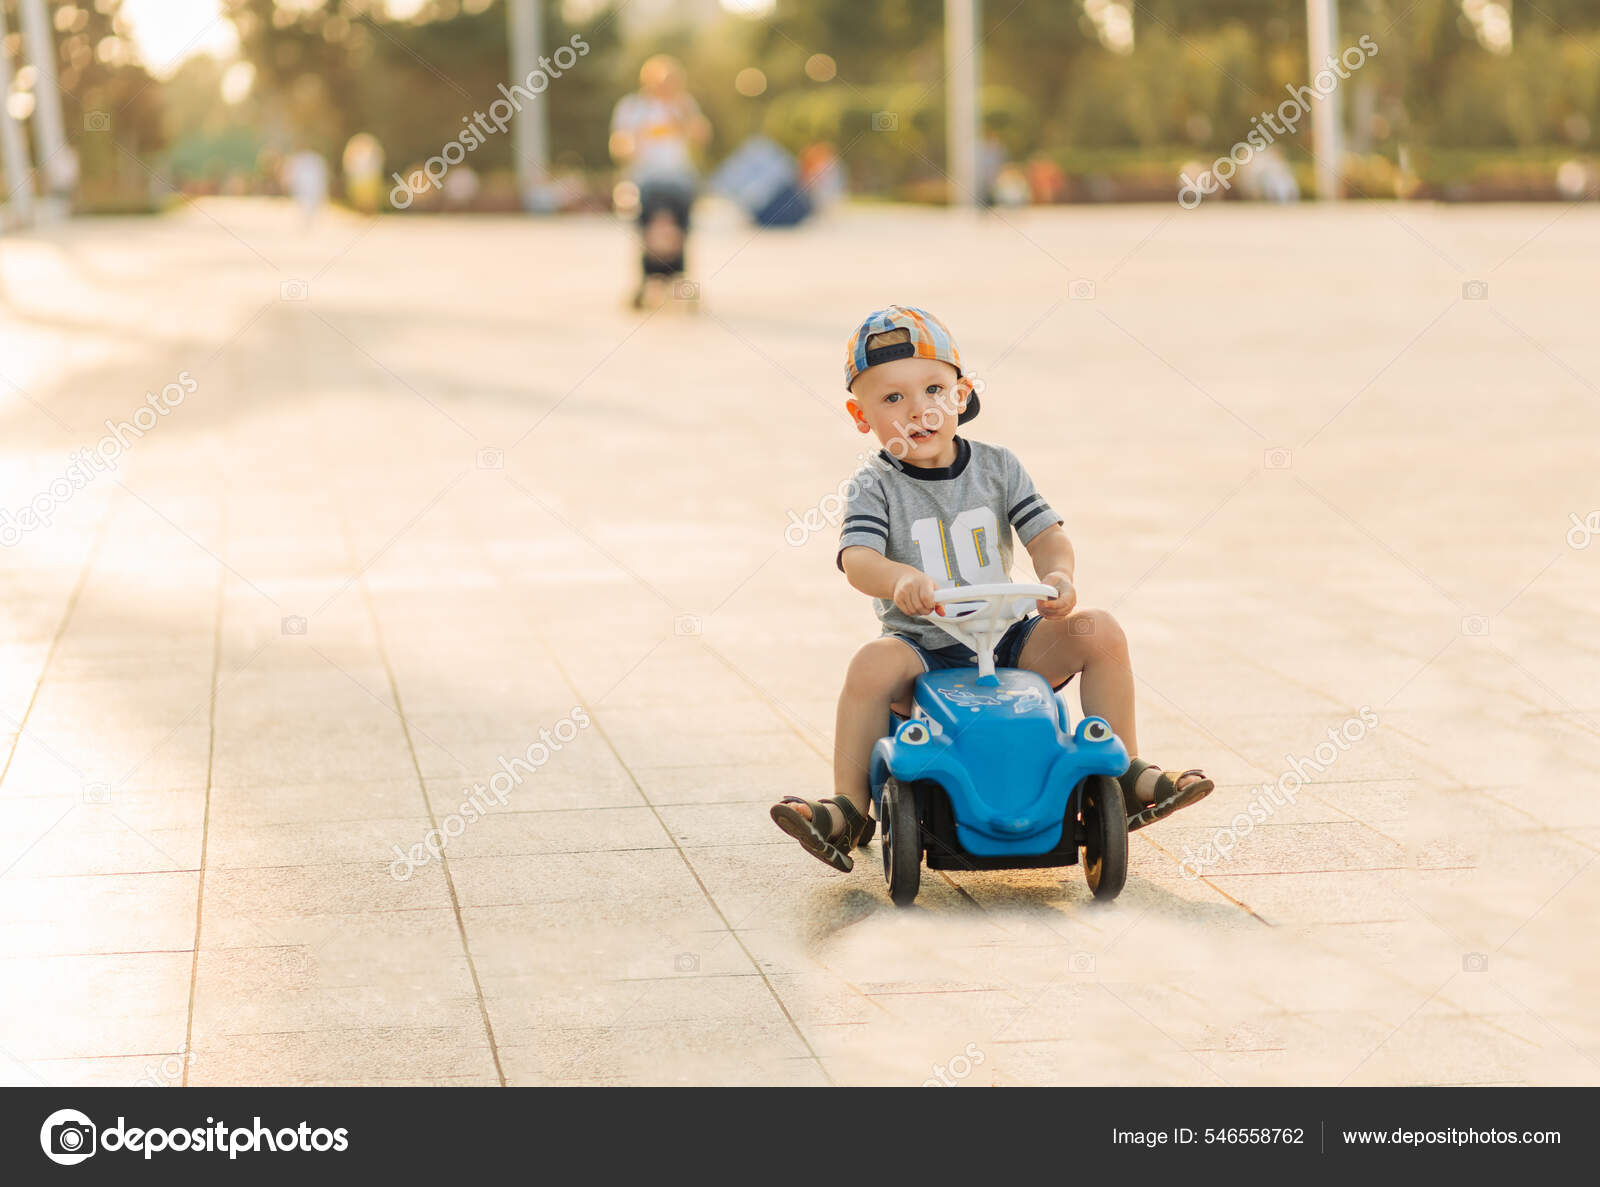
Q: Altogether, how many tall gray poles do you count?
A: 5